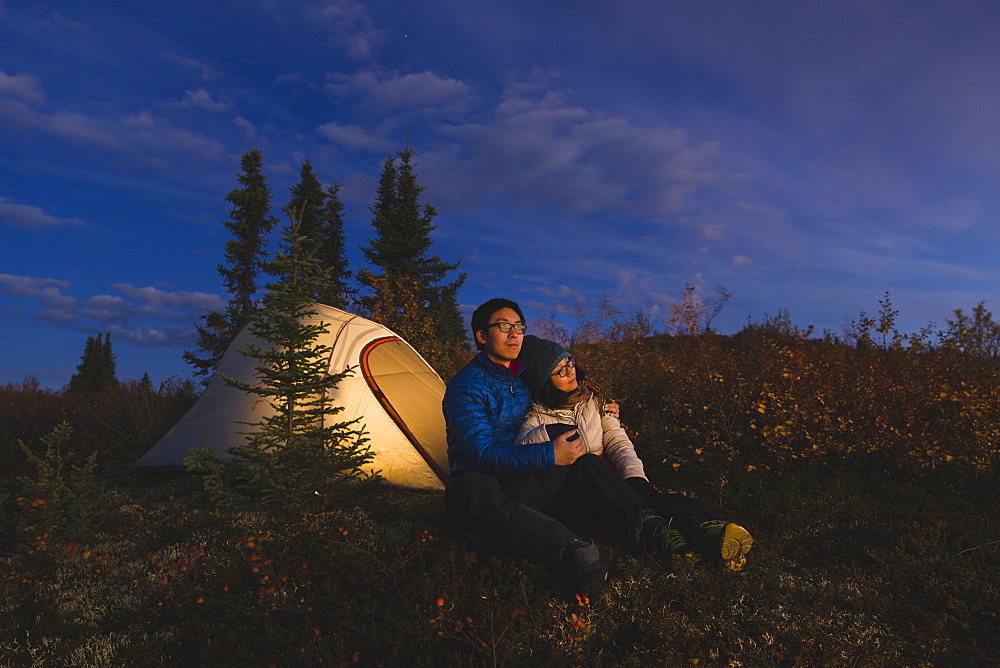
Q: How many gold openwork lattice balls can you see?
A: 0